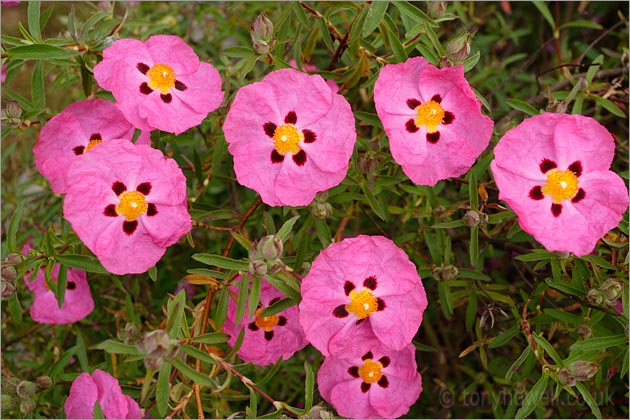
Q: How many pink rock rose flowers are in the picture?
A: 11